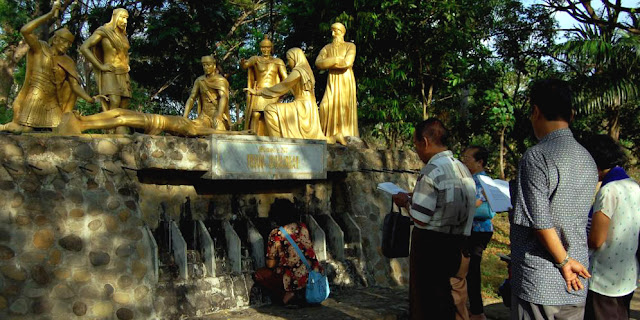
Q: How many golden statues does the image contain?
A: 7